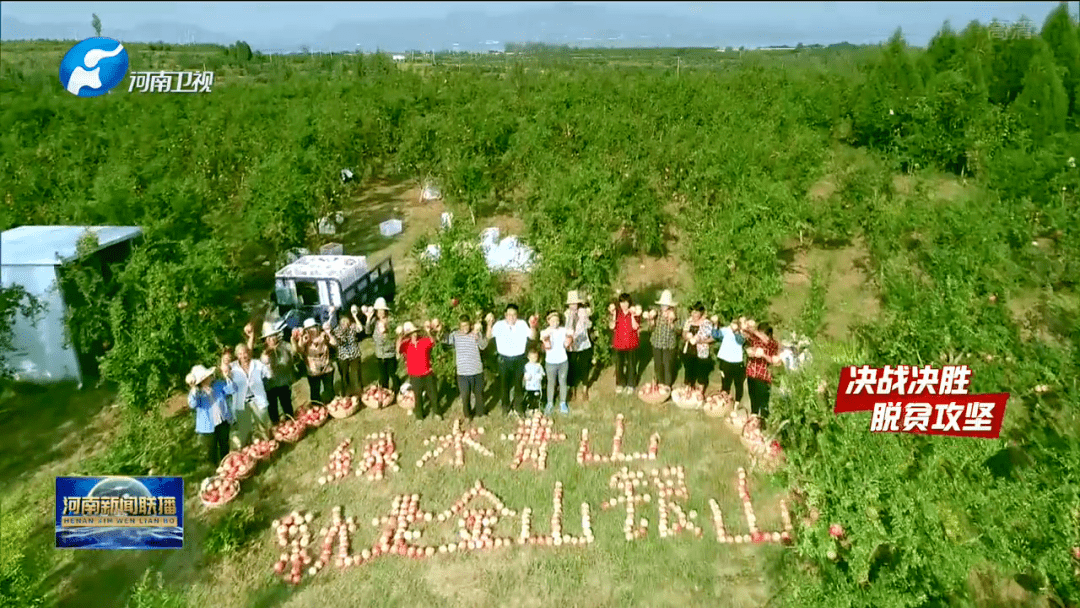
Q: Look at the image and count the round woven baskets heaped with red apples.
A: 14